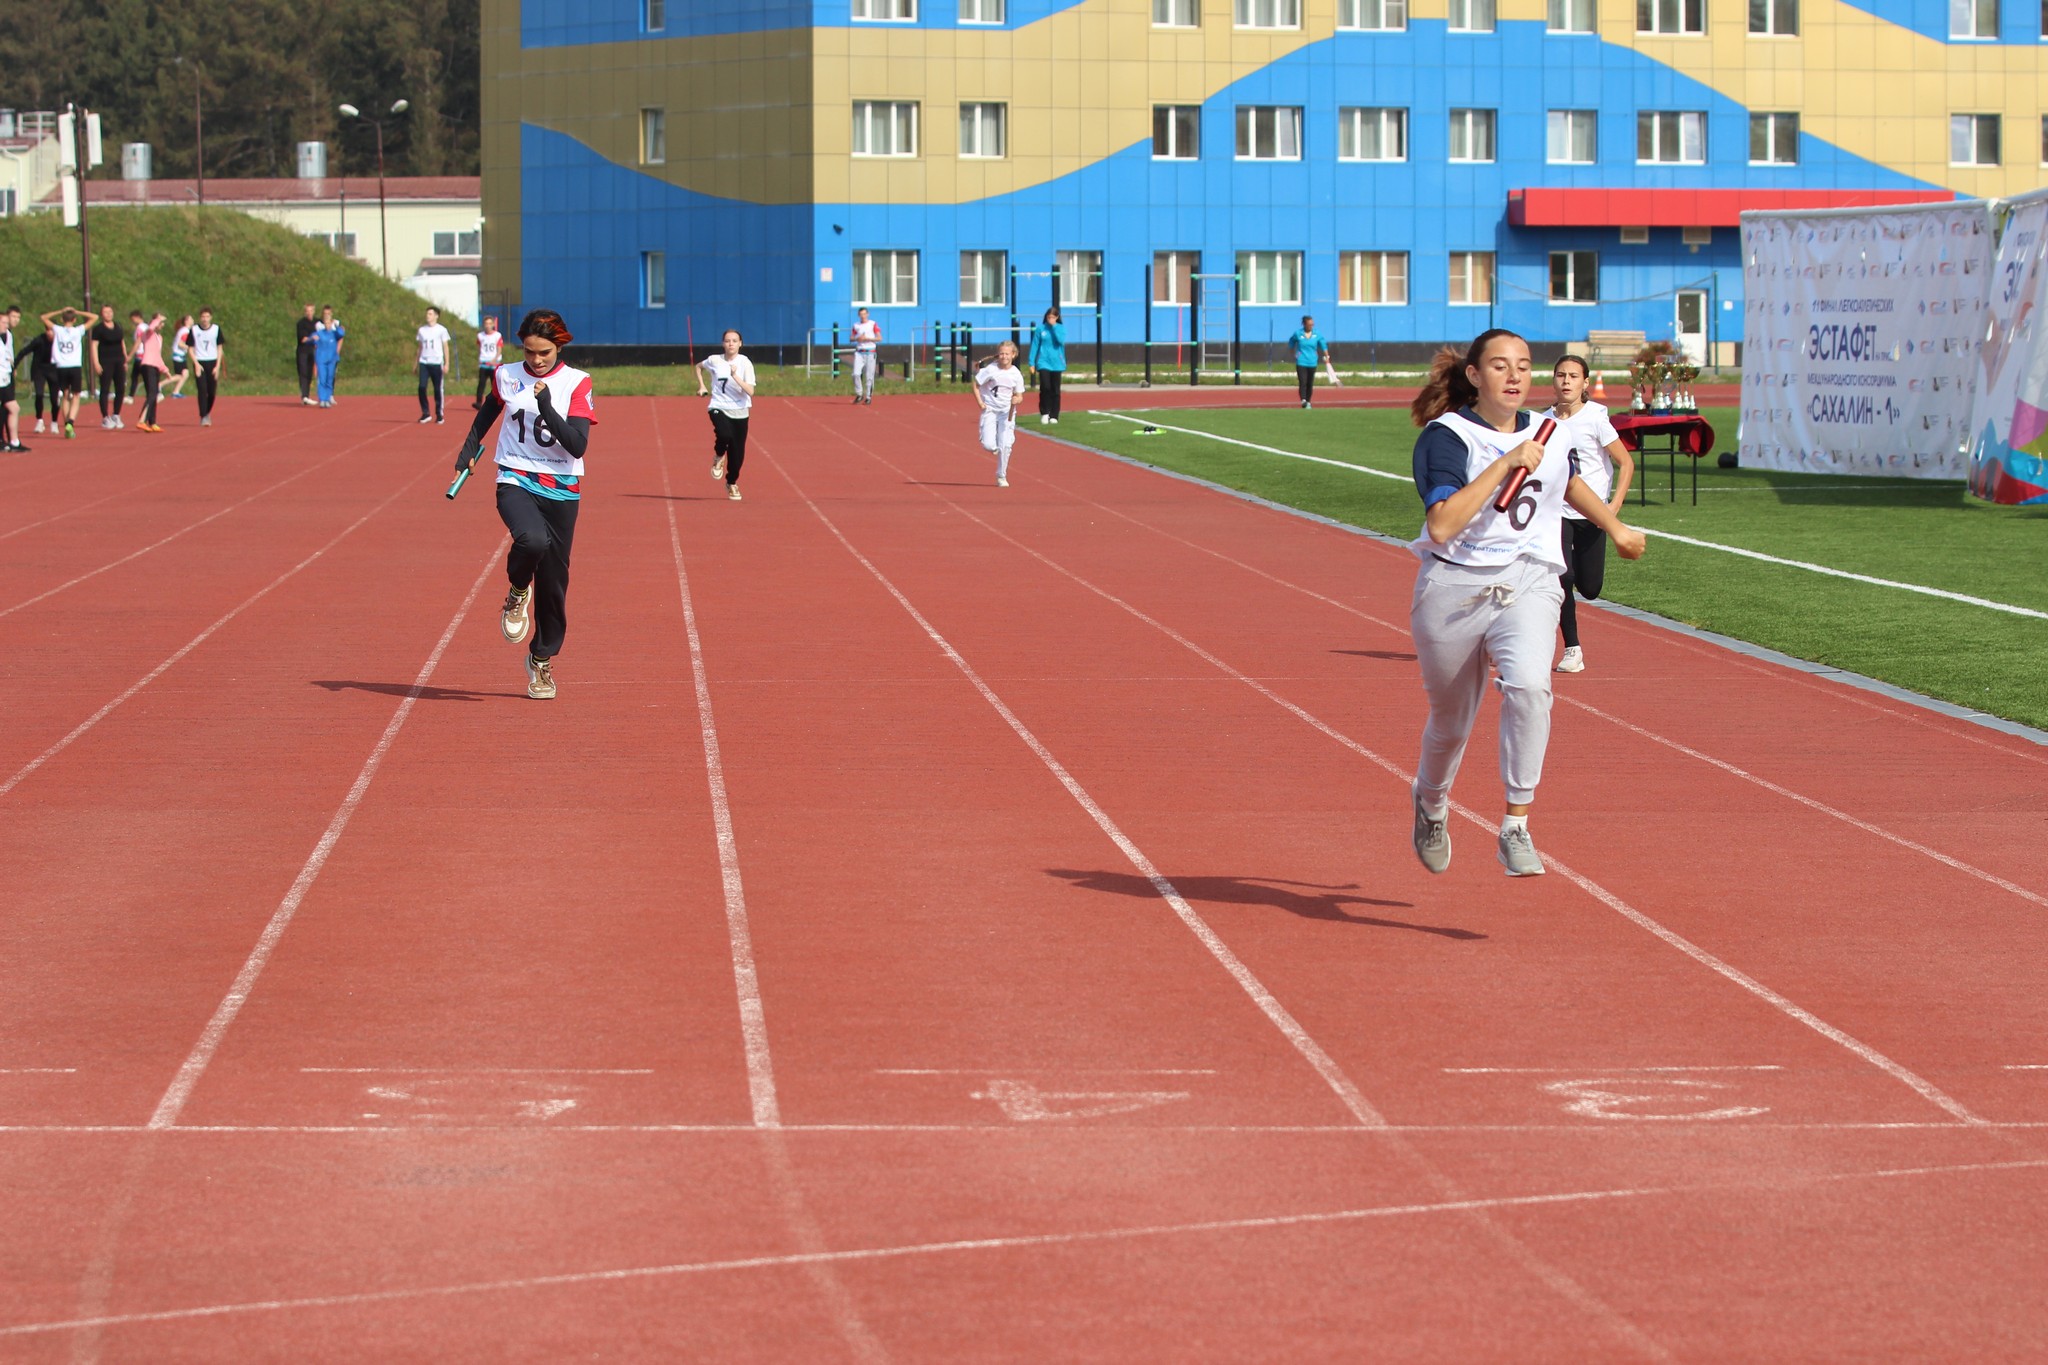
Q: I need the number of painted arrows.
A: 0